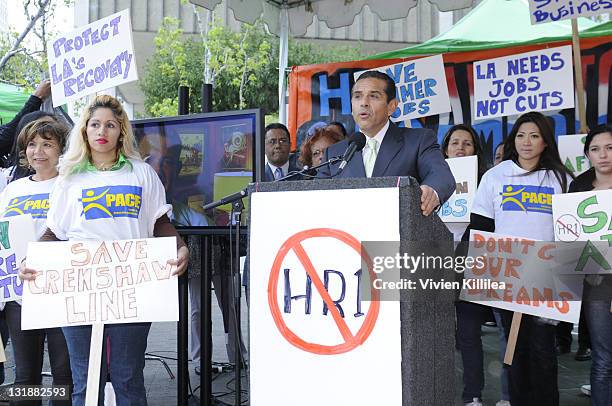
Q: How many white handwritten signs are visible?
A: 11